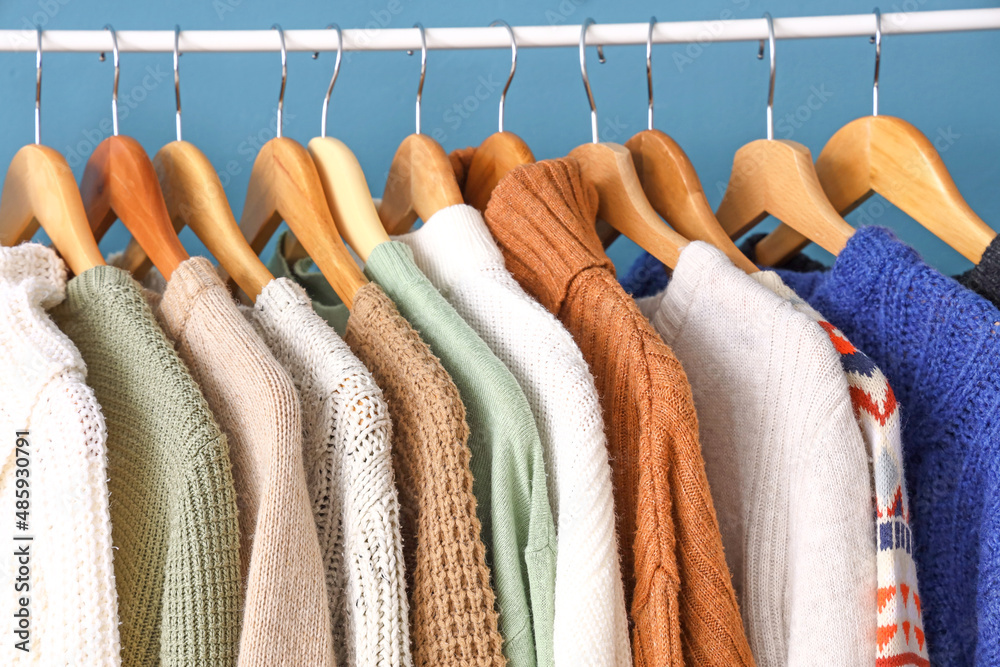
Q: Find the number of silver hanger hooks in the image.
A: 11